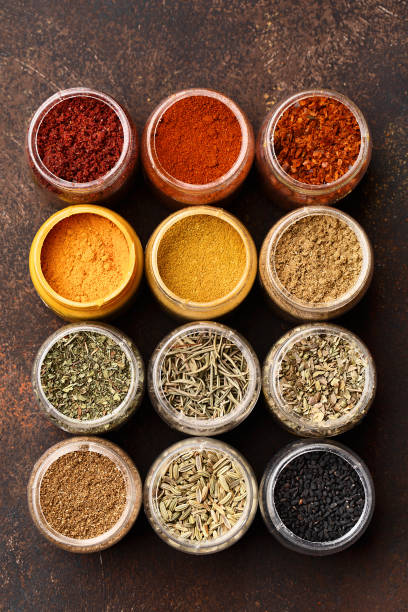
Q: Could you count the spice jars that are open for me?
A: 12